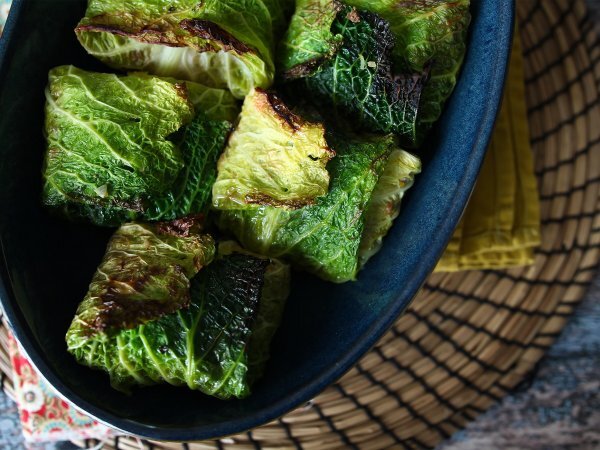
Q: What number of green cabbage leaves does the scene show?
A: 5